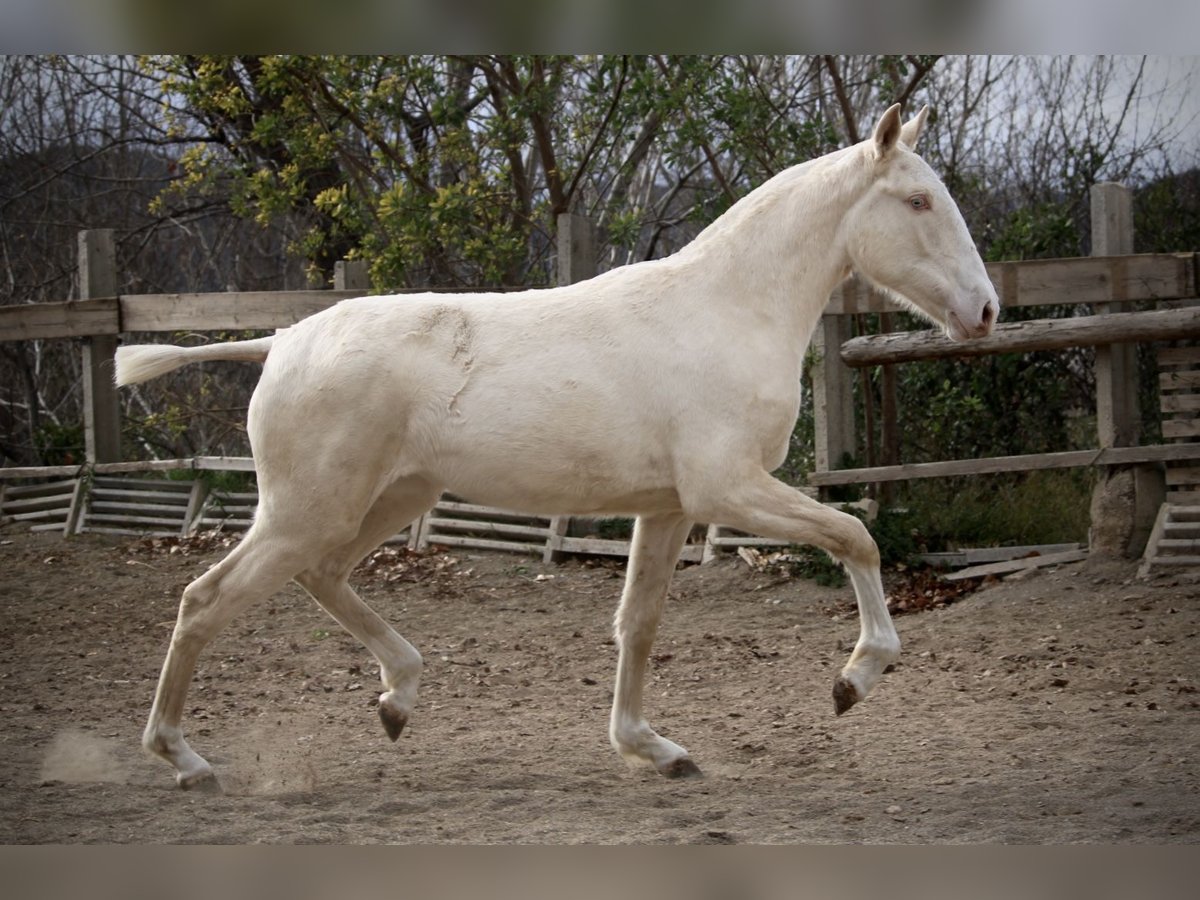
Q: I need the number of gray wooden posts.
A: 5